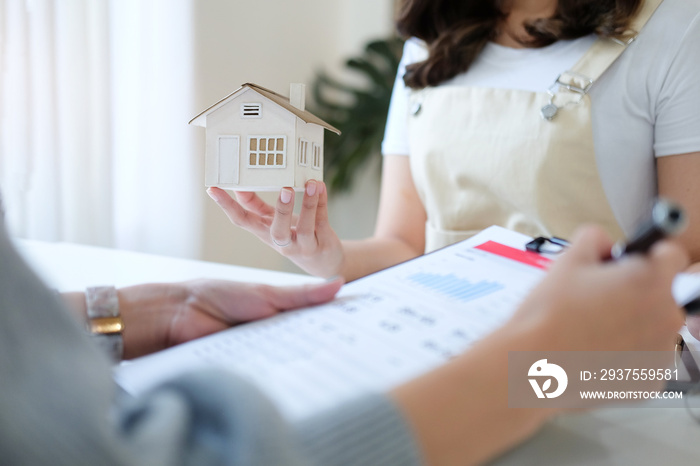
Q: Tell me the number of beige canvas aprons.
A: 1